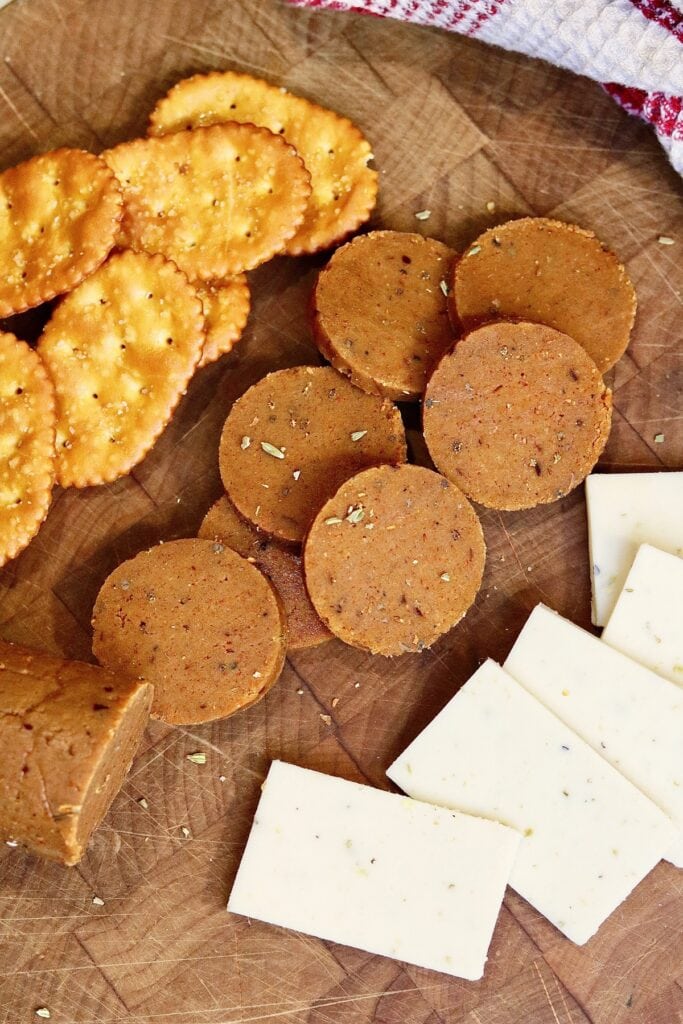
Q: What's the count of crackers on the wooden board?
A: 6